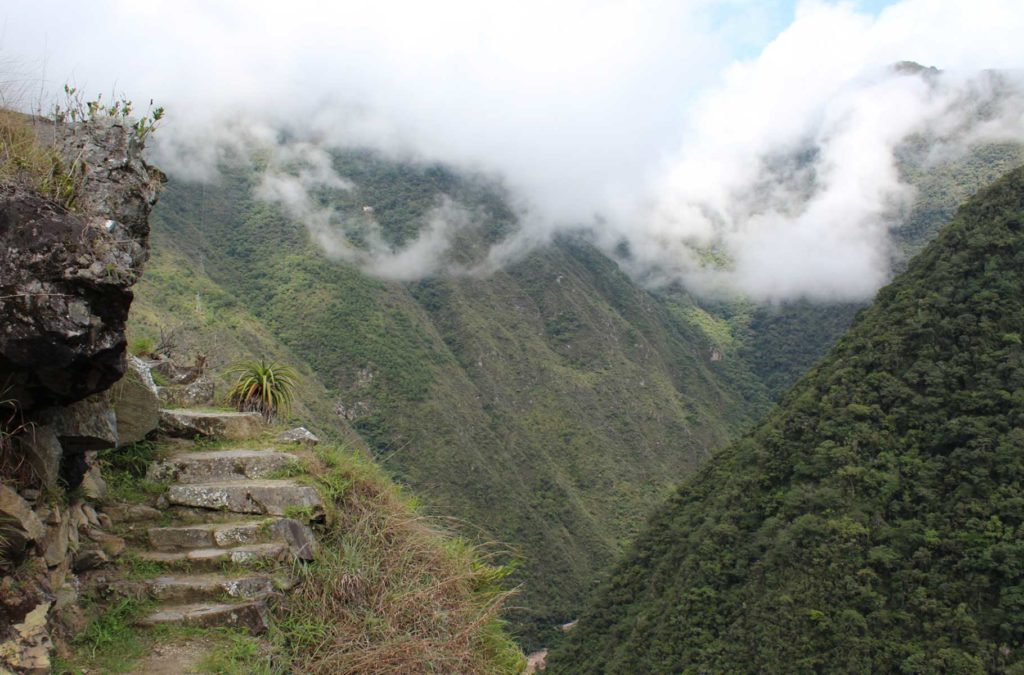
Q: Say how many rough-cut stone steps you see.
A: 7